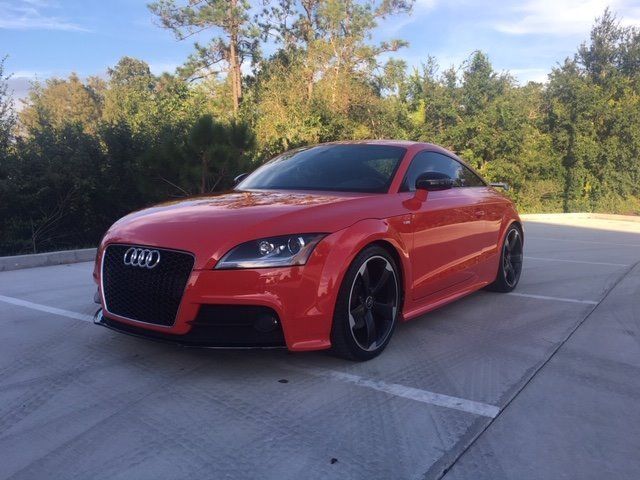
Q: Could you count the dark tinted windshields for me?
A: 1